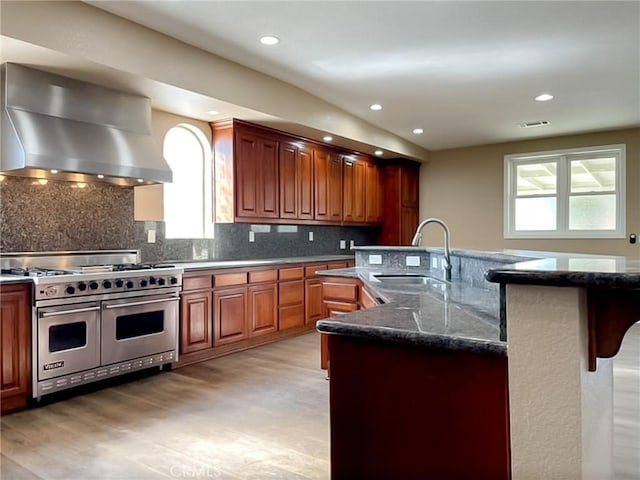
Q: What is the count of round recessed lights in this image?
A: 7